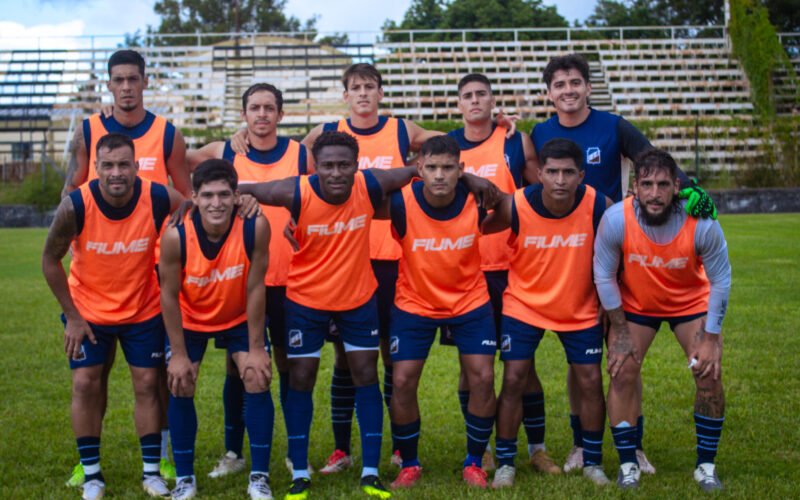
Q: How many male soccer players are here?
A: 11